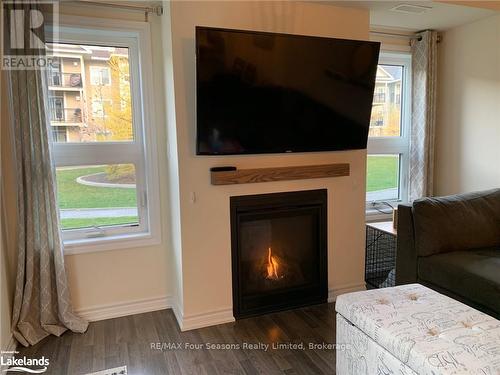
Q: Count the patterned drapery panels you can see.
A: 2